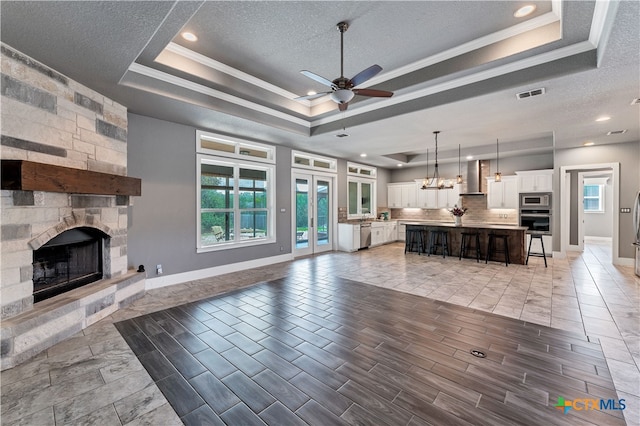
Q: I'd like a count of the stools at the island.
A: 5